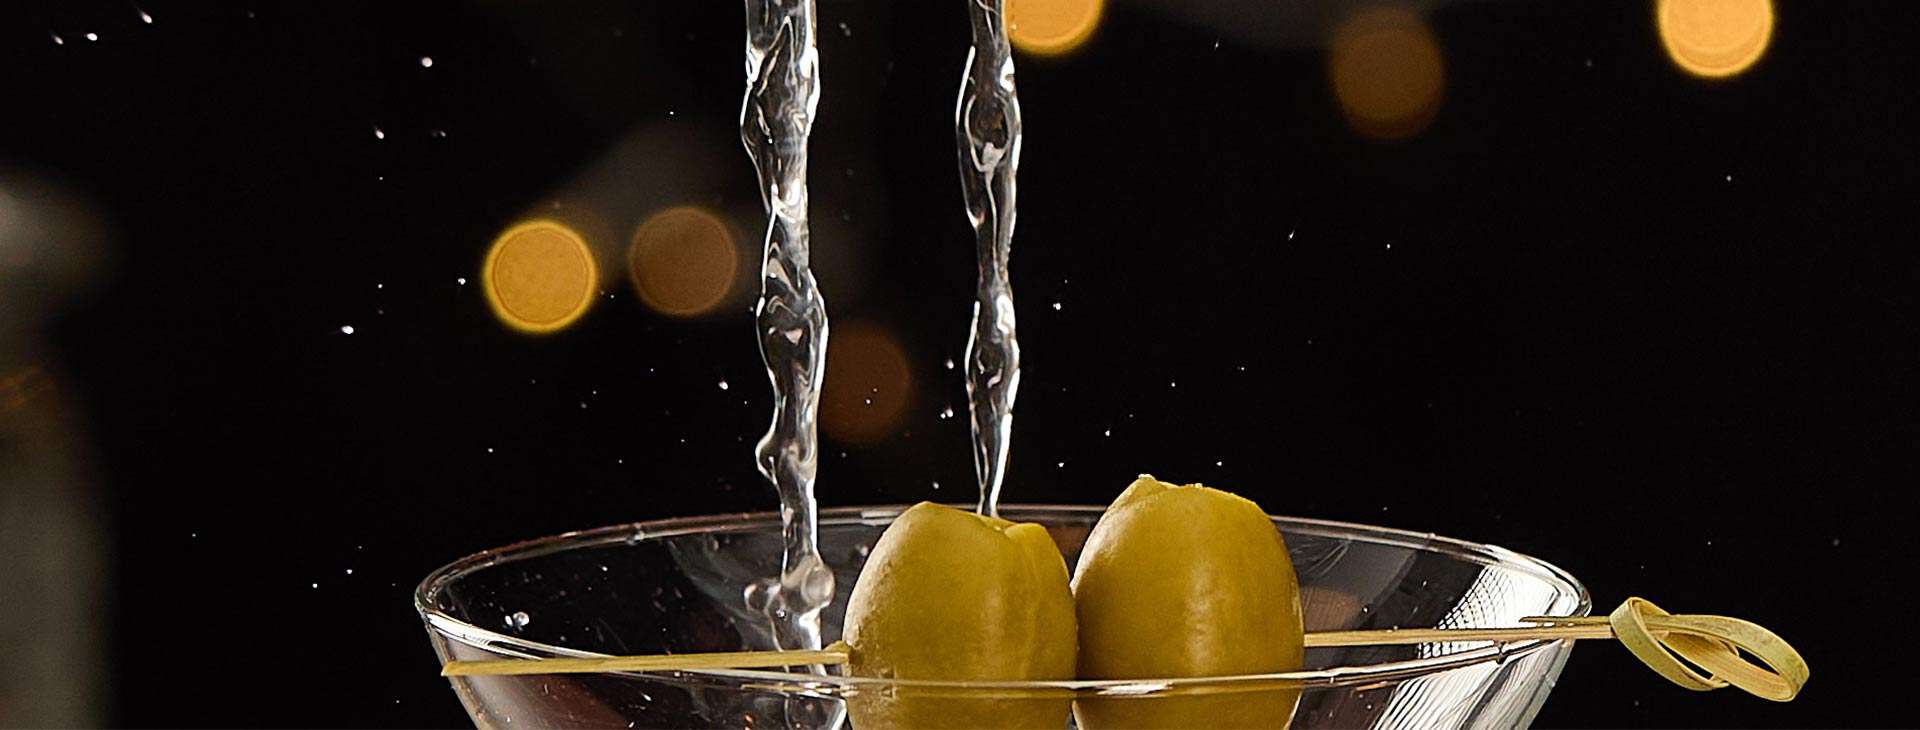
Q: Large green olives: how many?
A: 2